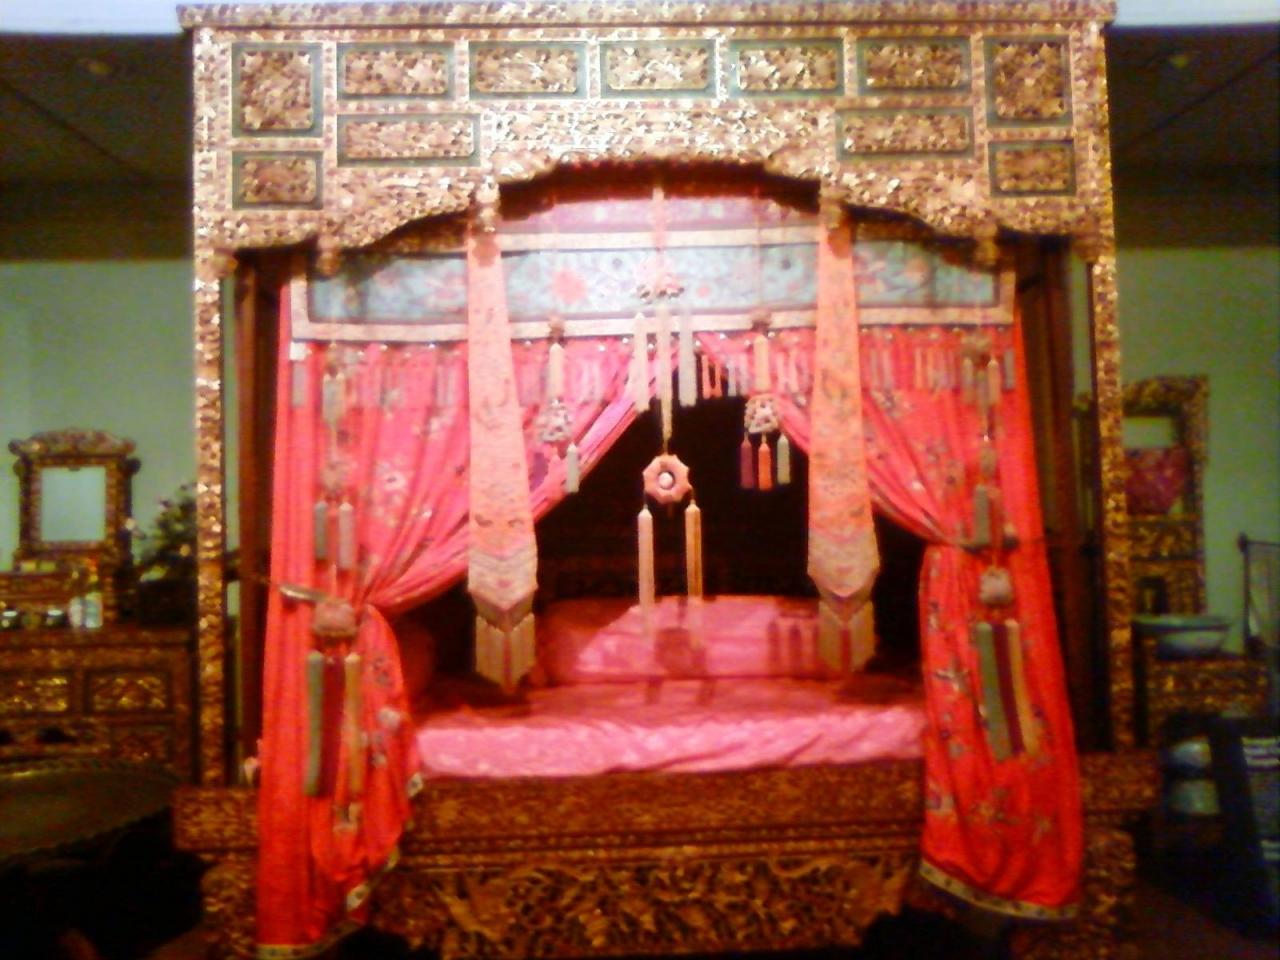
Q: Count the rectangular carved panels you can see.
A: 11